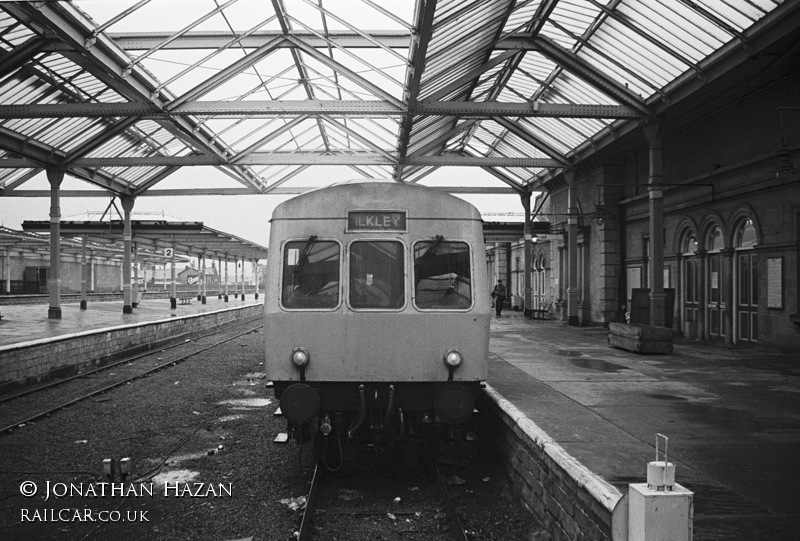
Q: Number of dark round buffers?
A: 2